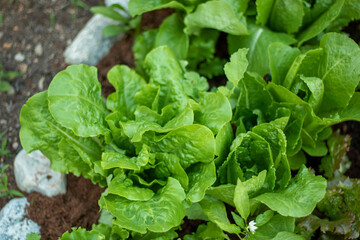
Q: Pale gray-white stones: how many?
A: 4